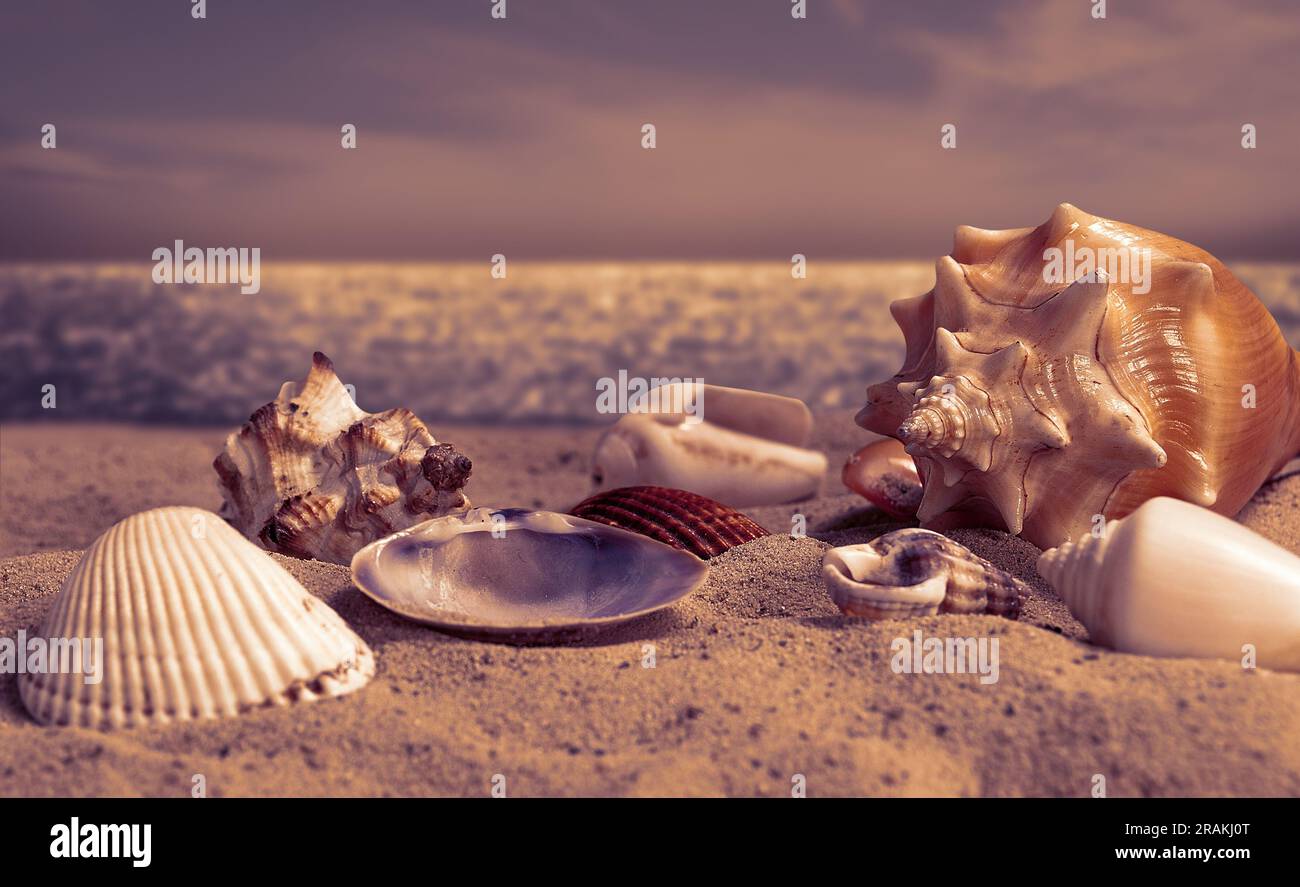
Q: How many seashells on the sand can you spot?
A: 9